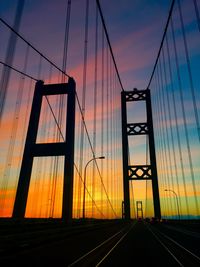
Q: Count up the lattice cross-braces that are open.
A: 3